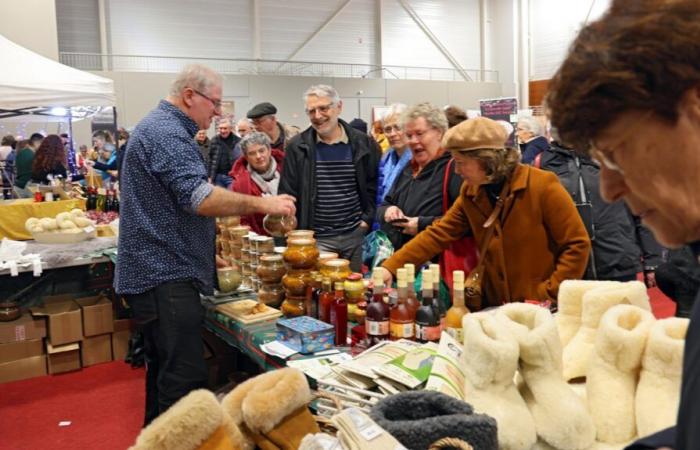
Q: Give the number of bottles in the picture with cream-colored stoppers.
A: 6